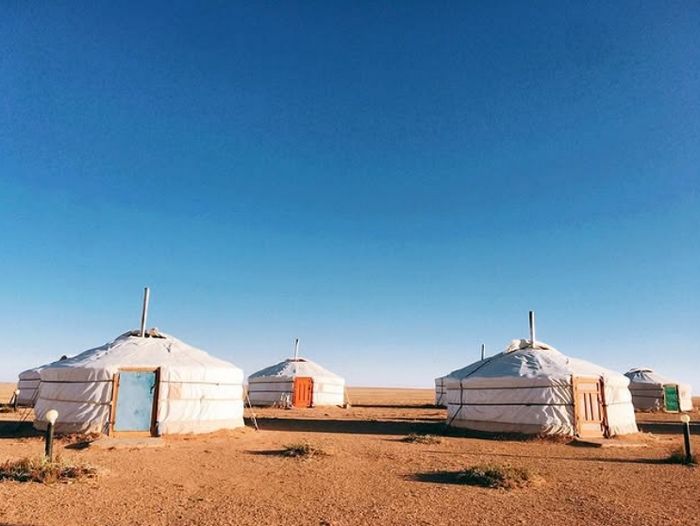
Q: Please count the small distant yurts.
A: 4